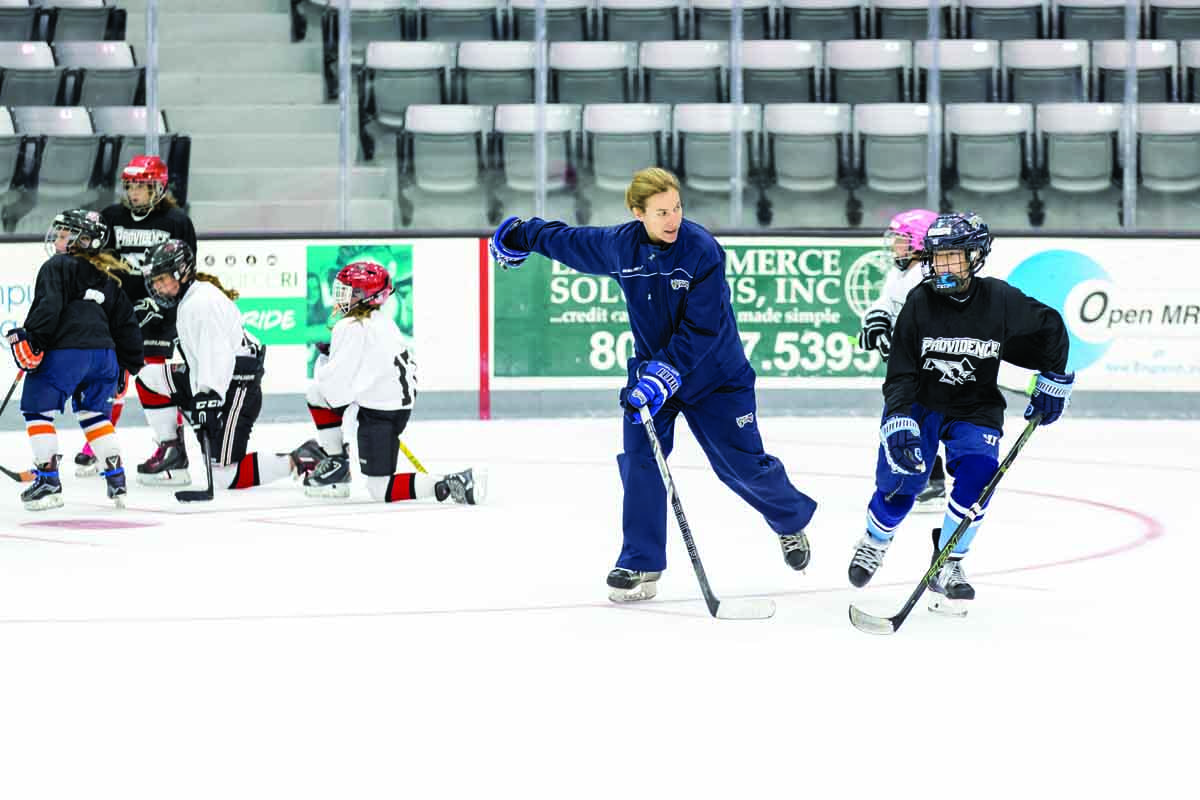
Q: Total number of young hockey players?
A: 6